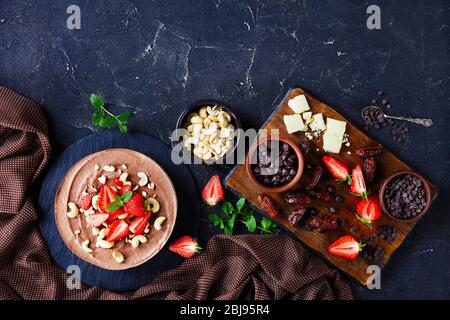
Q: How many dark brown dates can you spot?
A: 9